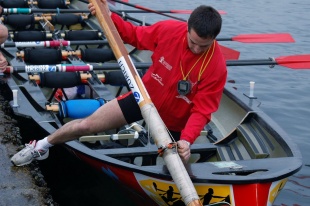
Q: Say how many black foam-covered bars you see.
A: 10